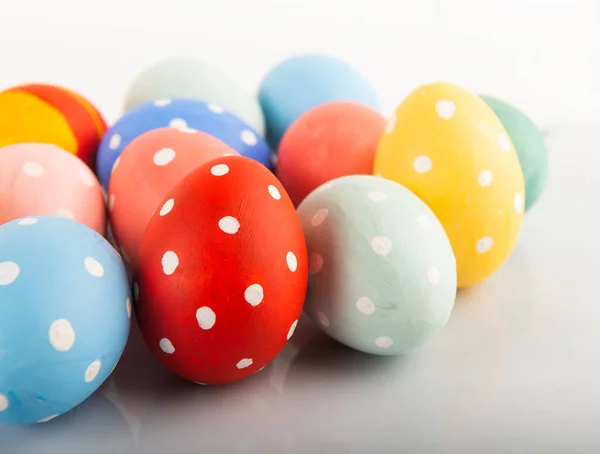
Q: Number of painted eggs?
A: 12